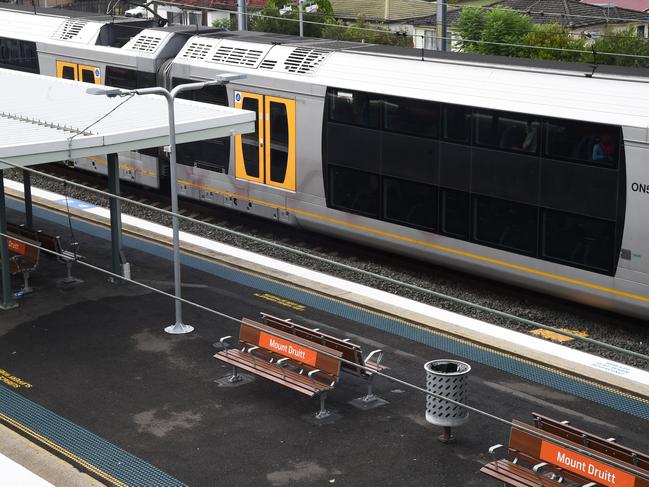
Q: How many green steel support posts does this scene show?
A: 3